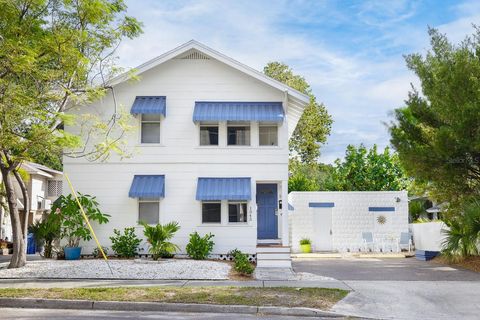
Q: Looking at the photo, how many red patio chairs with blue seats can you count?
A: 0